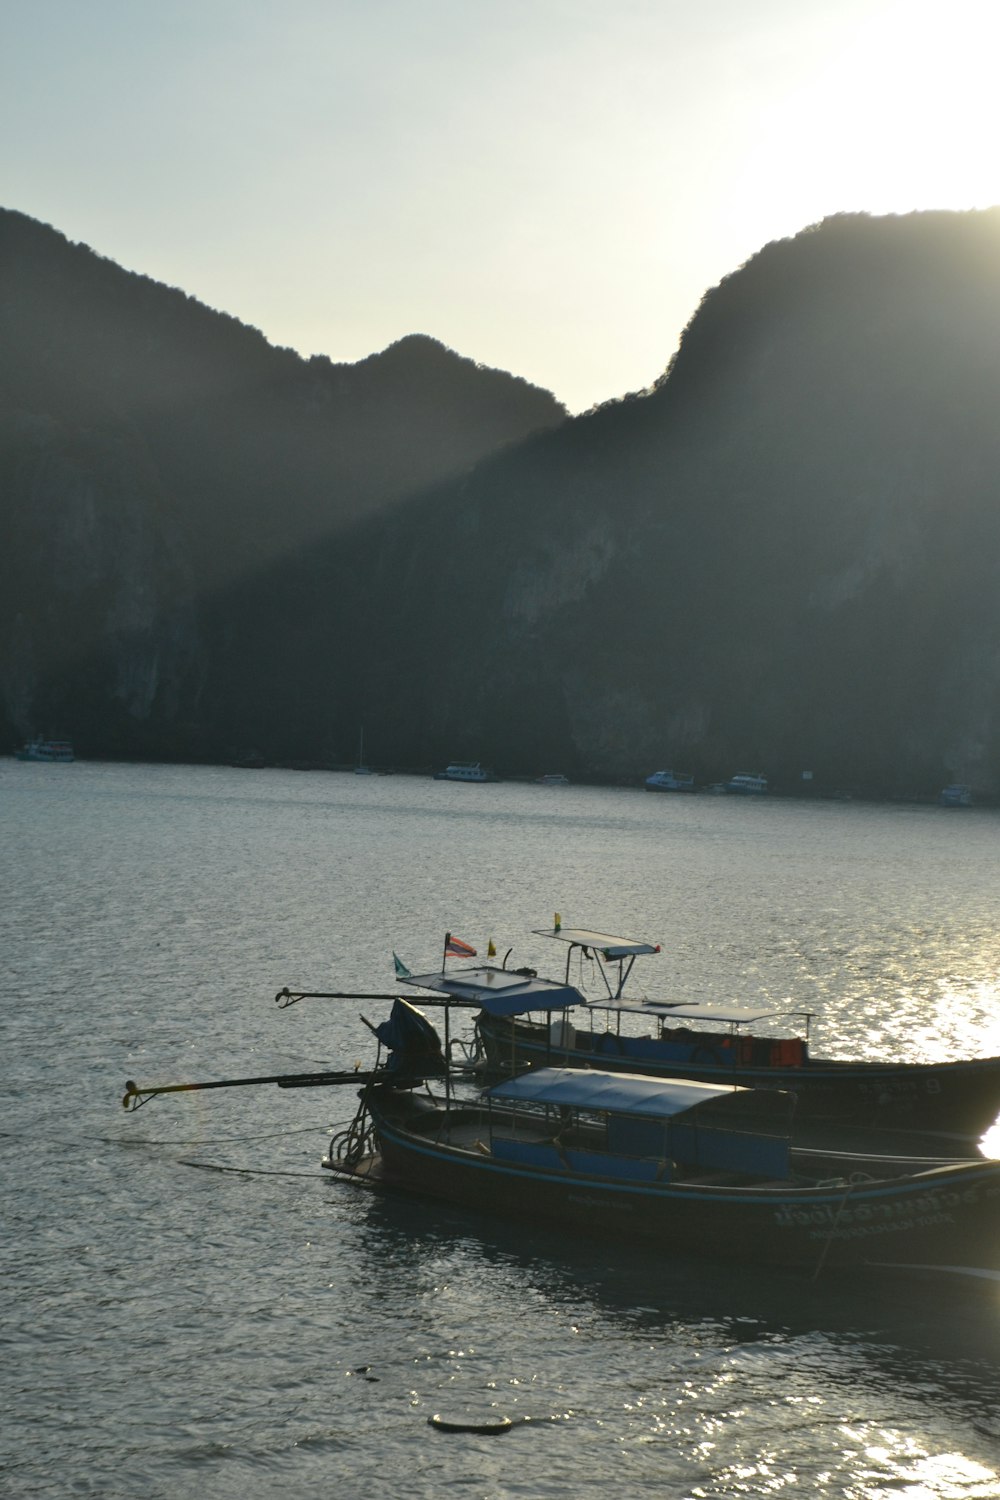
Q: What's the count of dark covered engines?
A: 1